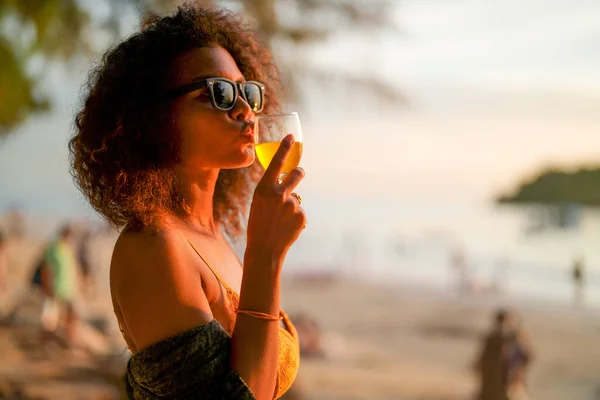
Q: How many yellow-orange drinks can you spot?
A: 1